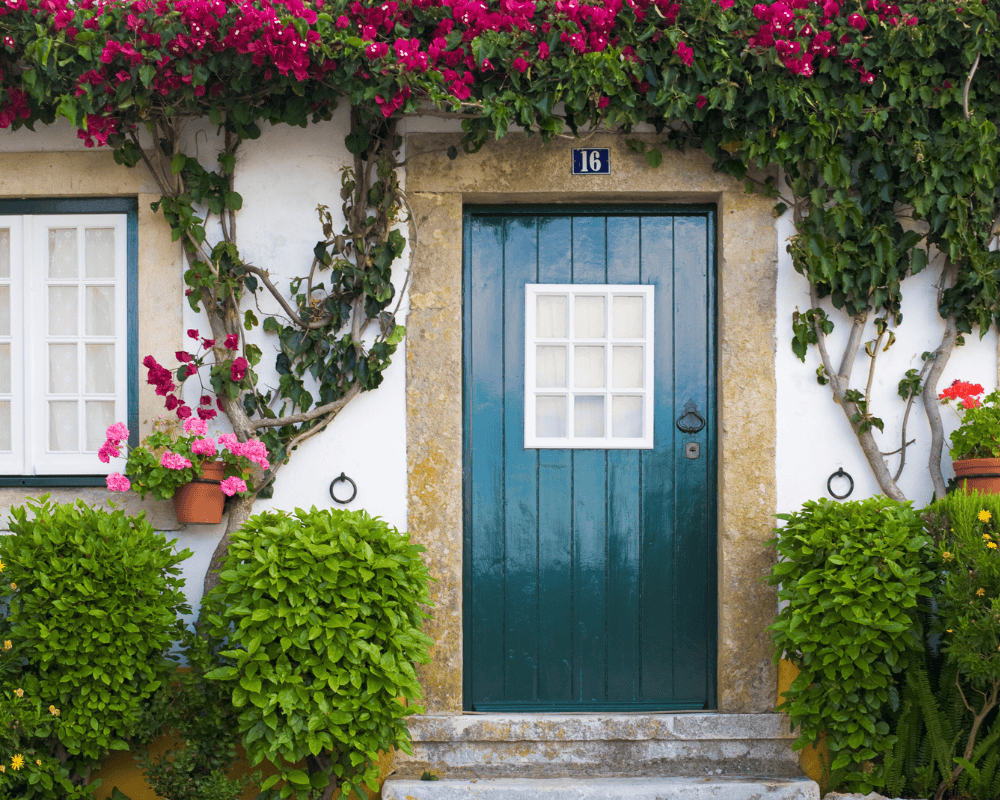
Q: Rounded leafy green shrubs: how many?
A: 3